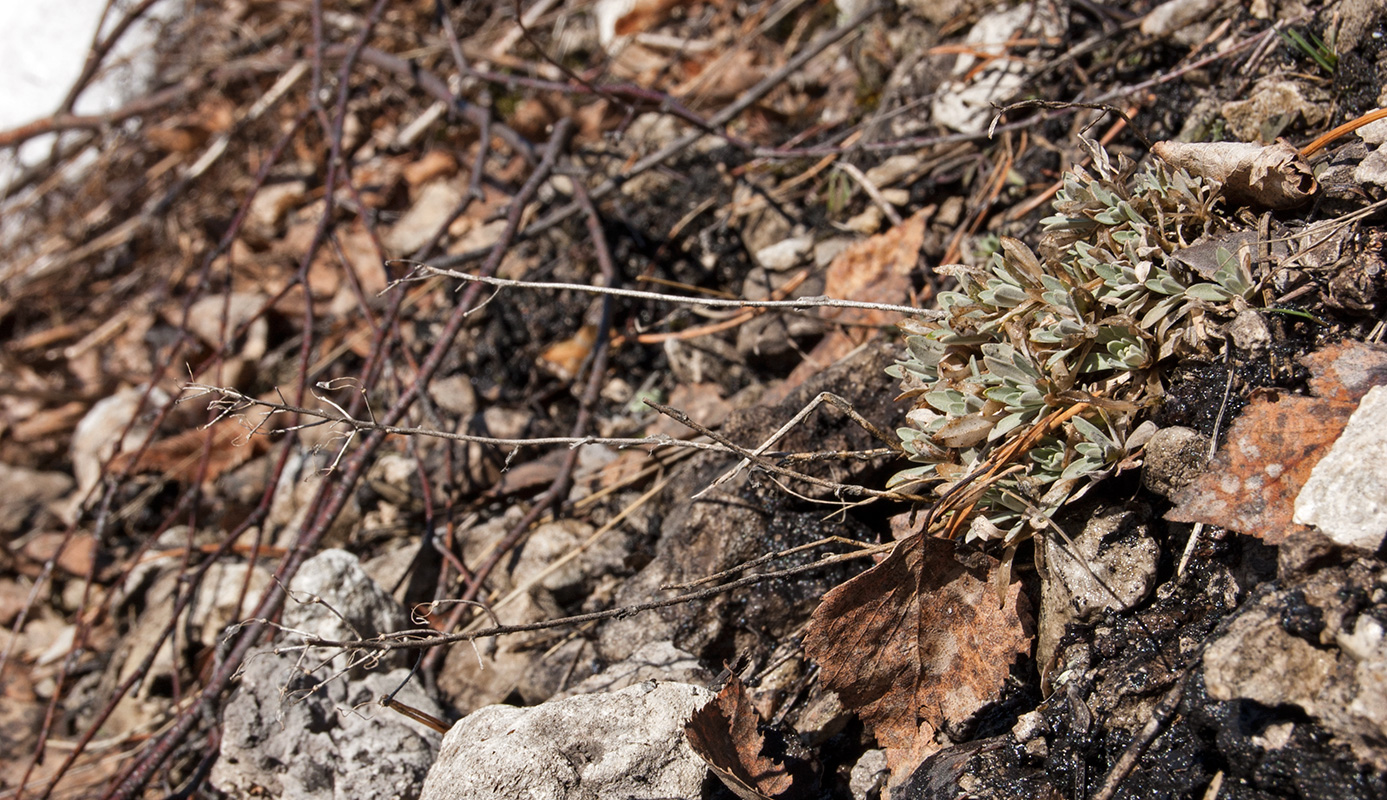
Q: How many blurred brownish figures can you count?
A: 0